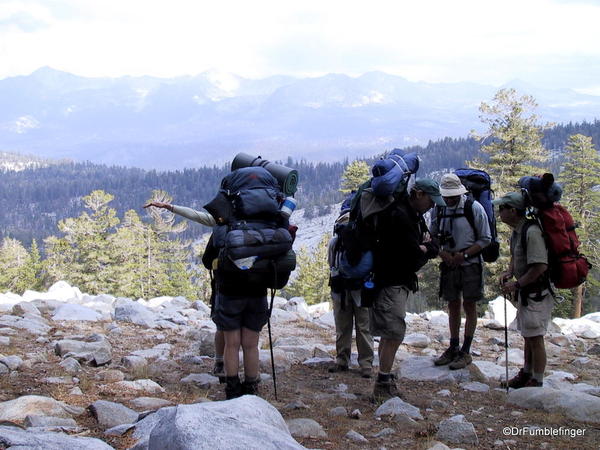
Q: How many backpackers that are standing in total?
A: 6